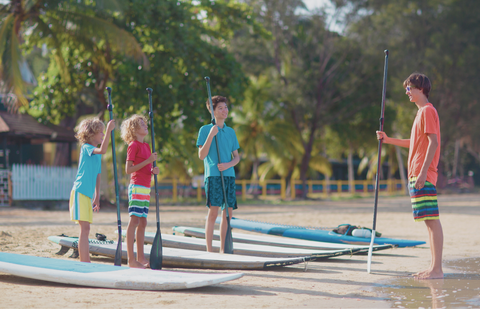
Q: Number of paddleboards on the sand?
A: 5